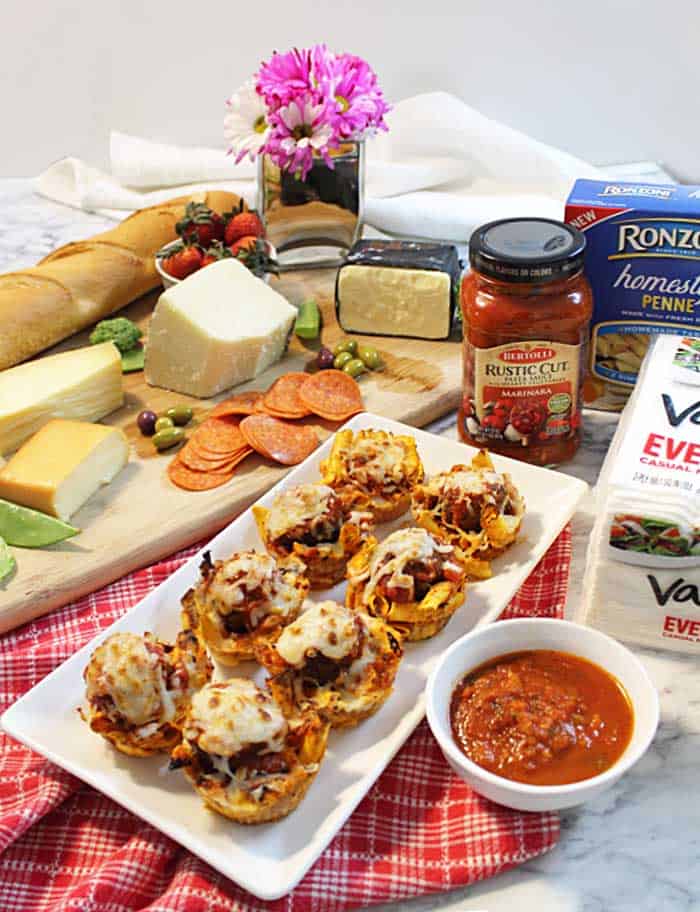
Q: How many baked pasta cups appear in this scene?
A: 8